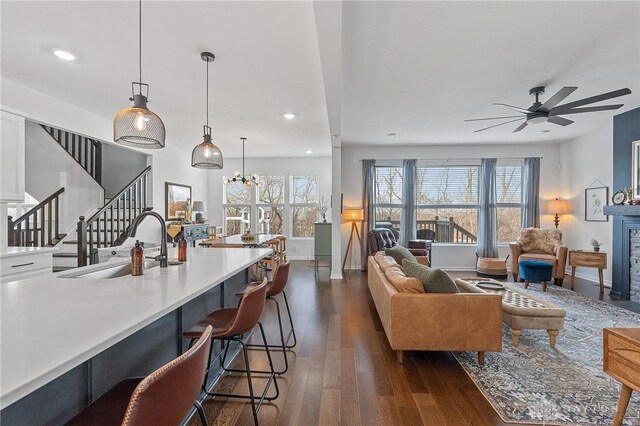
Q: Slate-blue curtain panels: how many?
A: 4